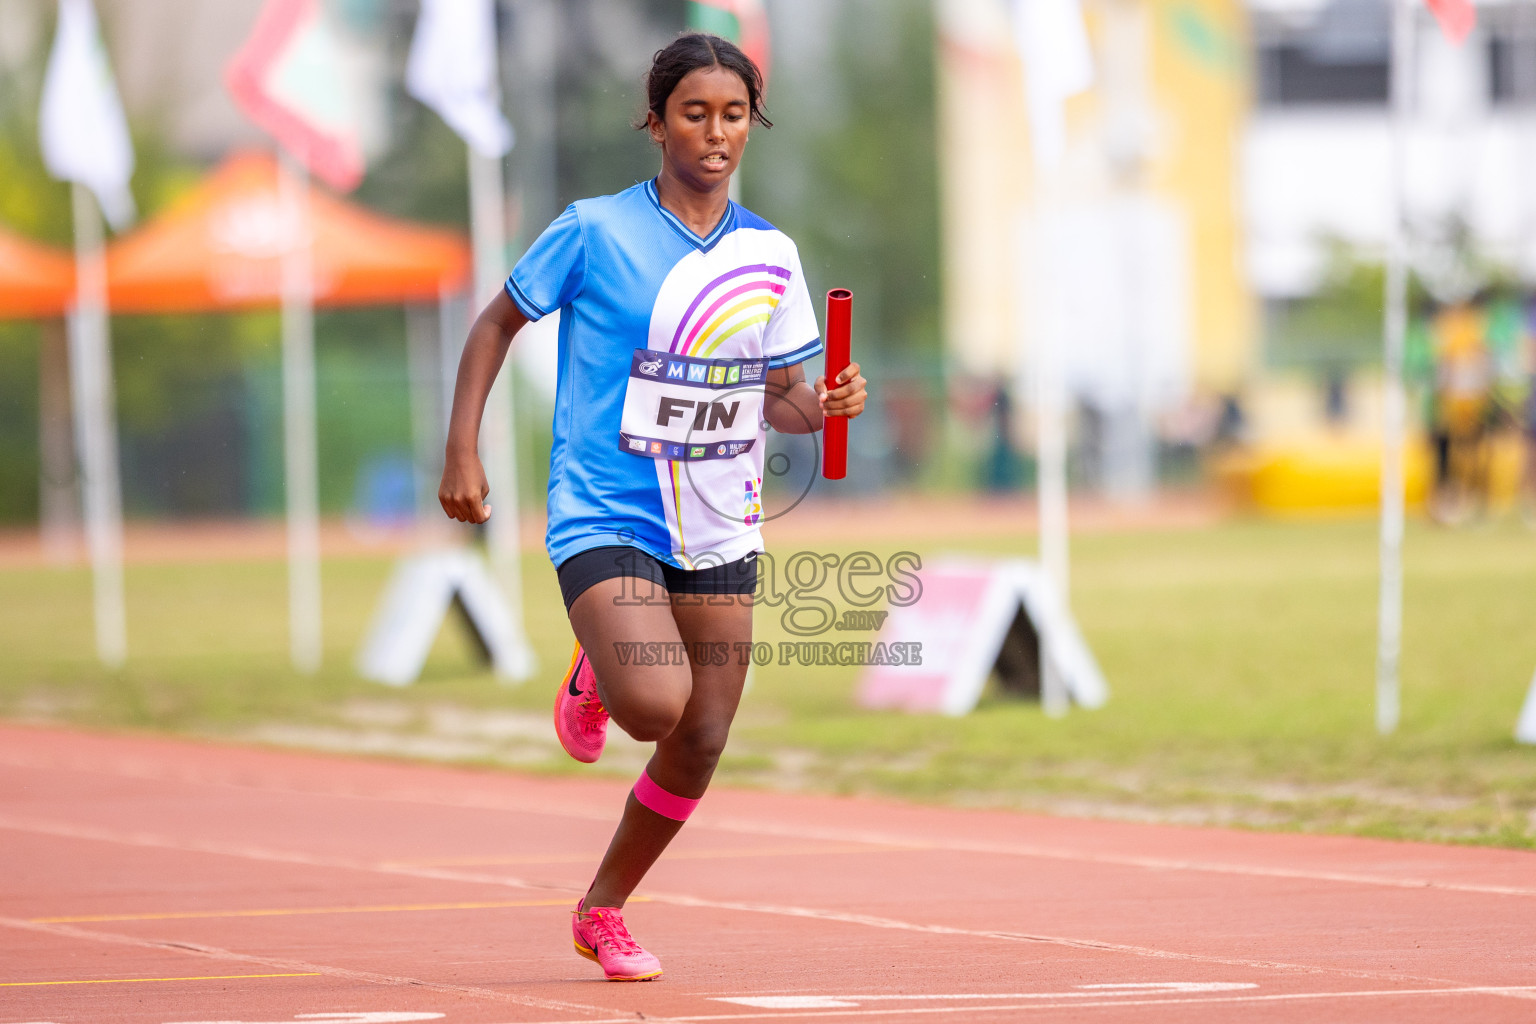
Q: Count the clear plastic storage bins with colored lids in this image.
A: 0